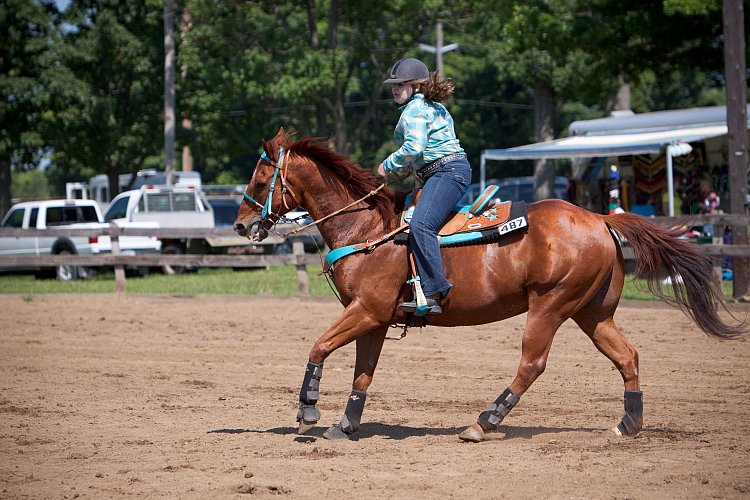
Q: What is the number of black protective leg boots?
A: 4